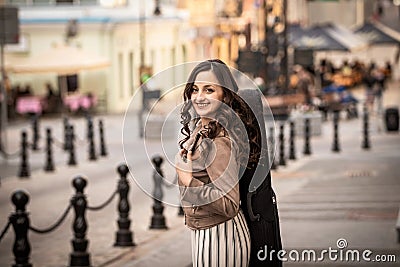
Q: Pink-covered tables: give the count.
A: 2